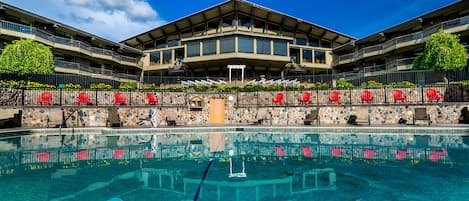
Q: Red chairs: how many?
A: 10